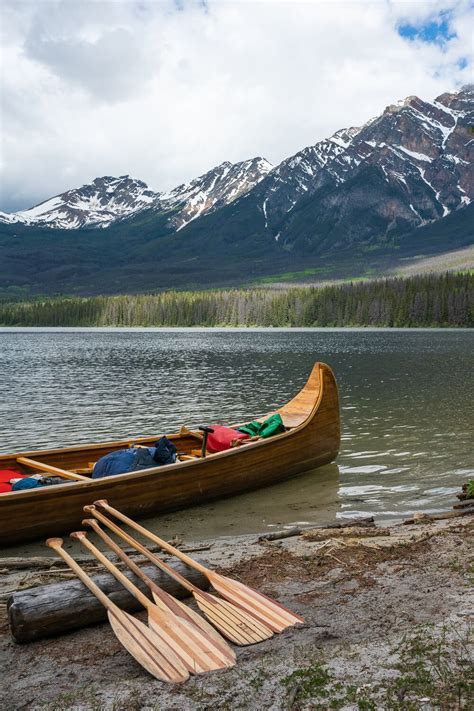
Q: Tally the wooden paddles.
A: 5